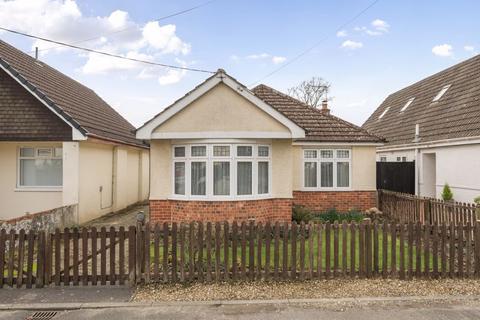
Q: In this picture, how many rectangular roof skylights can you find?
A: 3